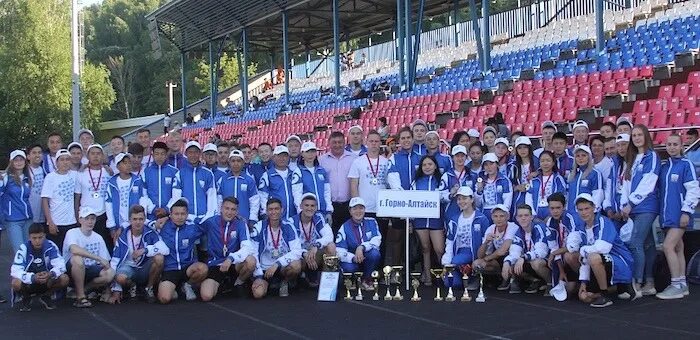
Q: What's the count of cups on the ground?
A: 11